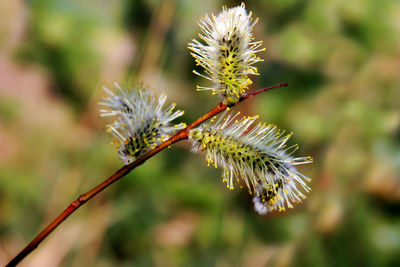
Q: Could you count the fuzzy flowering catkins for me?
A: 3